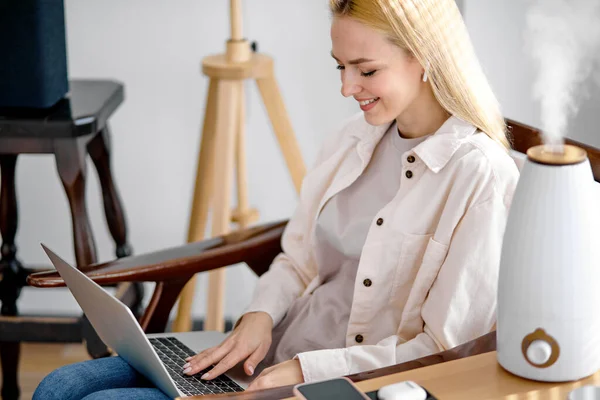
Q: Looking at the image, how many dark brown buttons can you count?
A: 5